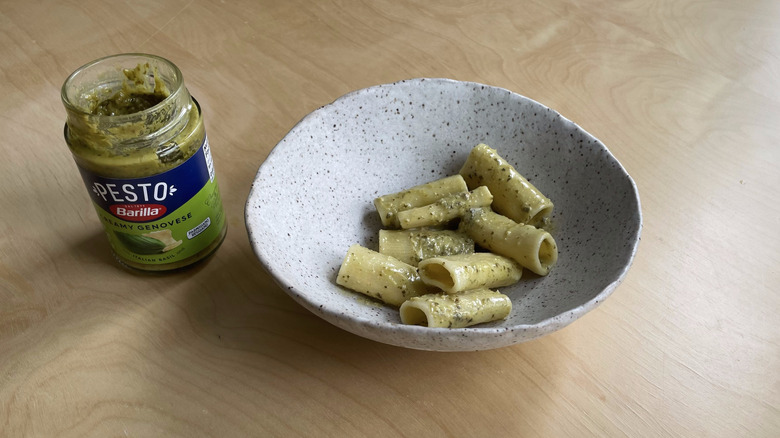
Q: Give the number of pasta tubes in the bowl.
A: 8